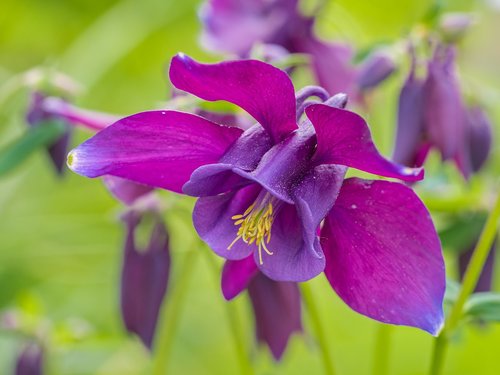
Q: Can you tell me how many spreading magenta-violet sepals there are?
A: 5